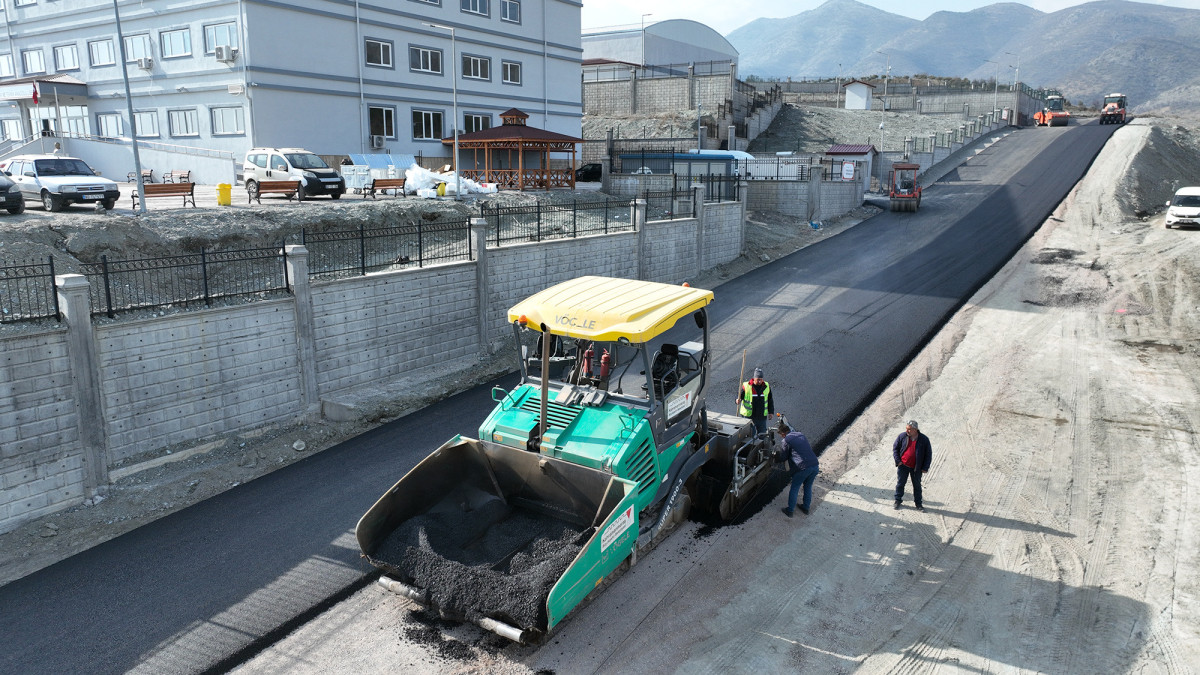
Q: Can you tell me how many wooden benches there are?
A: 5